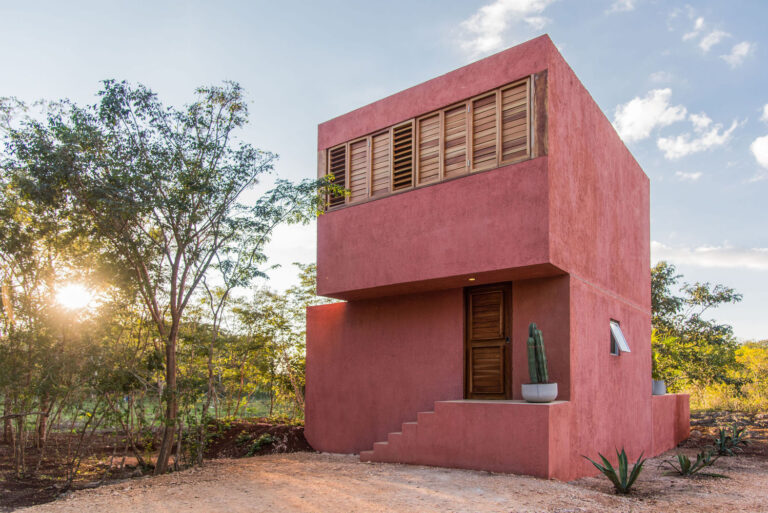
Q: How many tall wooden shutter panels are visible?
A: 8